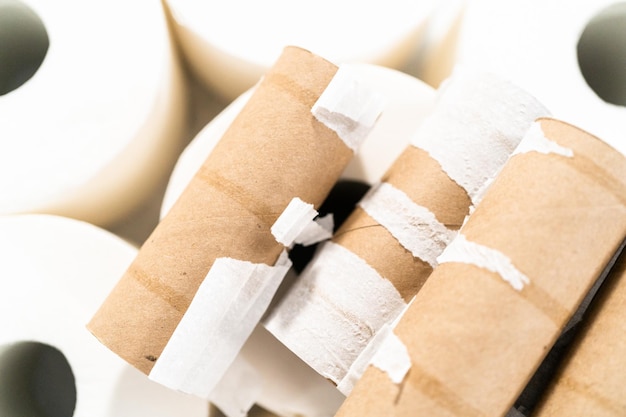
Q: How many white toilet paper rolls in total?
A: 5